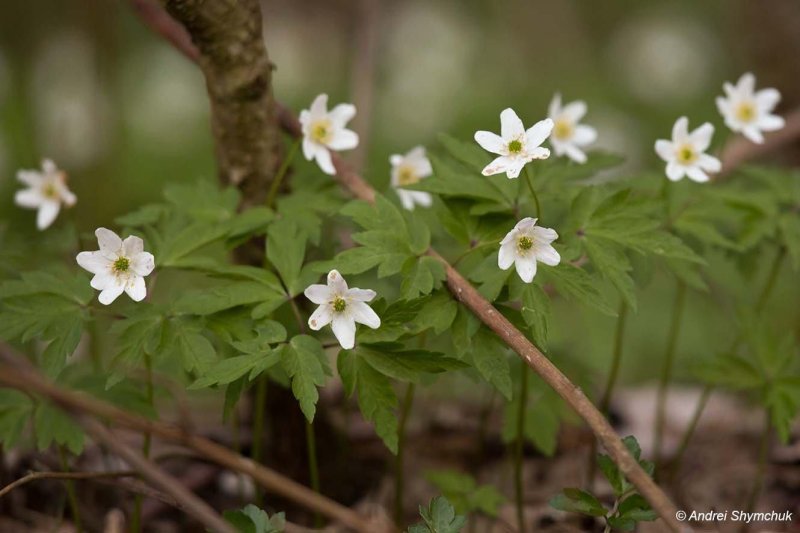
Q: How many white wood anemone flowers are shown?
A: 10